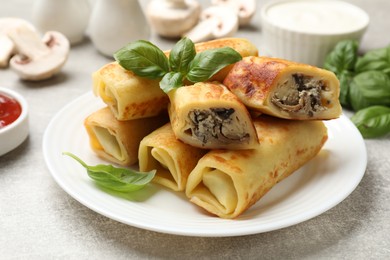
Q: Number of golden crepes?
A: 7